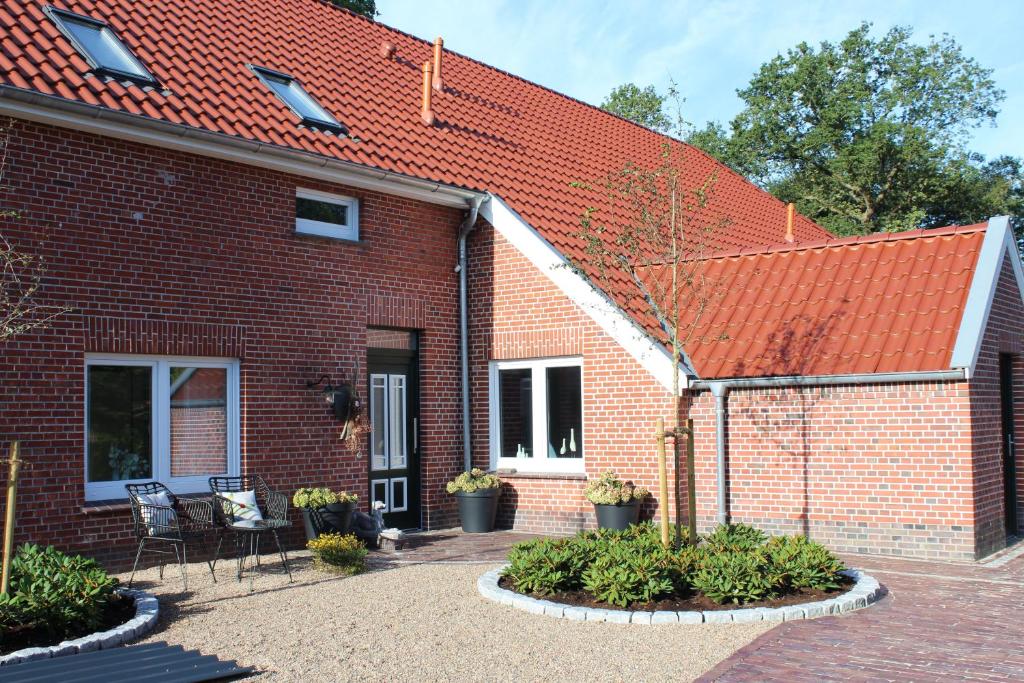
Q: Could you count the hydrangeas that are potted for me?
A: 3